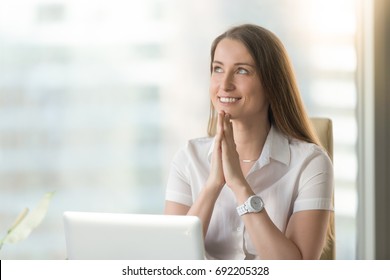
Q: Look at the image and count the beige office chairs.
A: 1